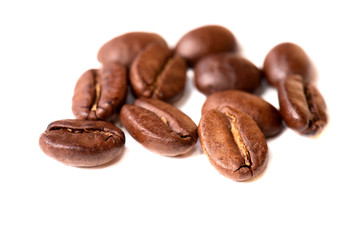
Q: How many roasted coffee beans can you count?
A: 11